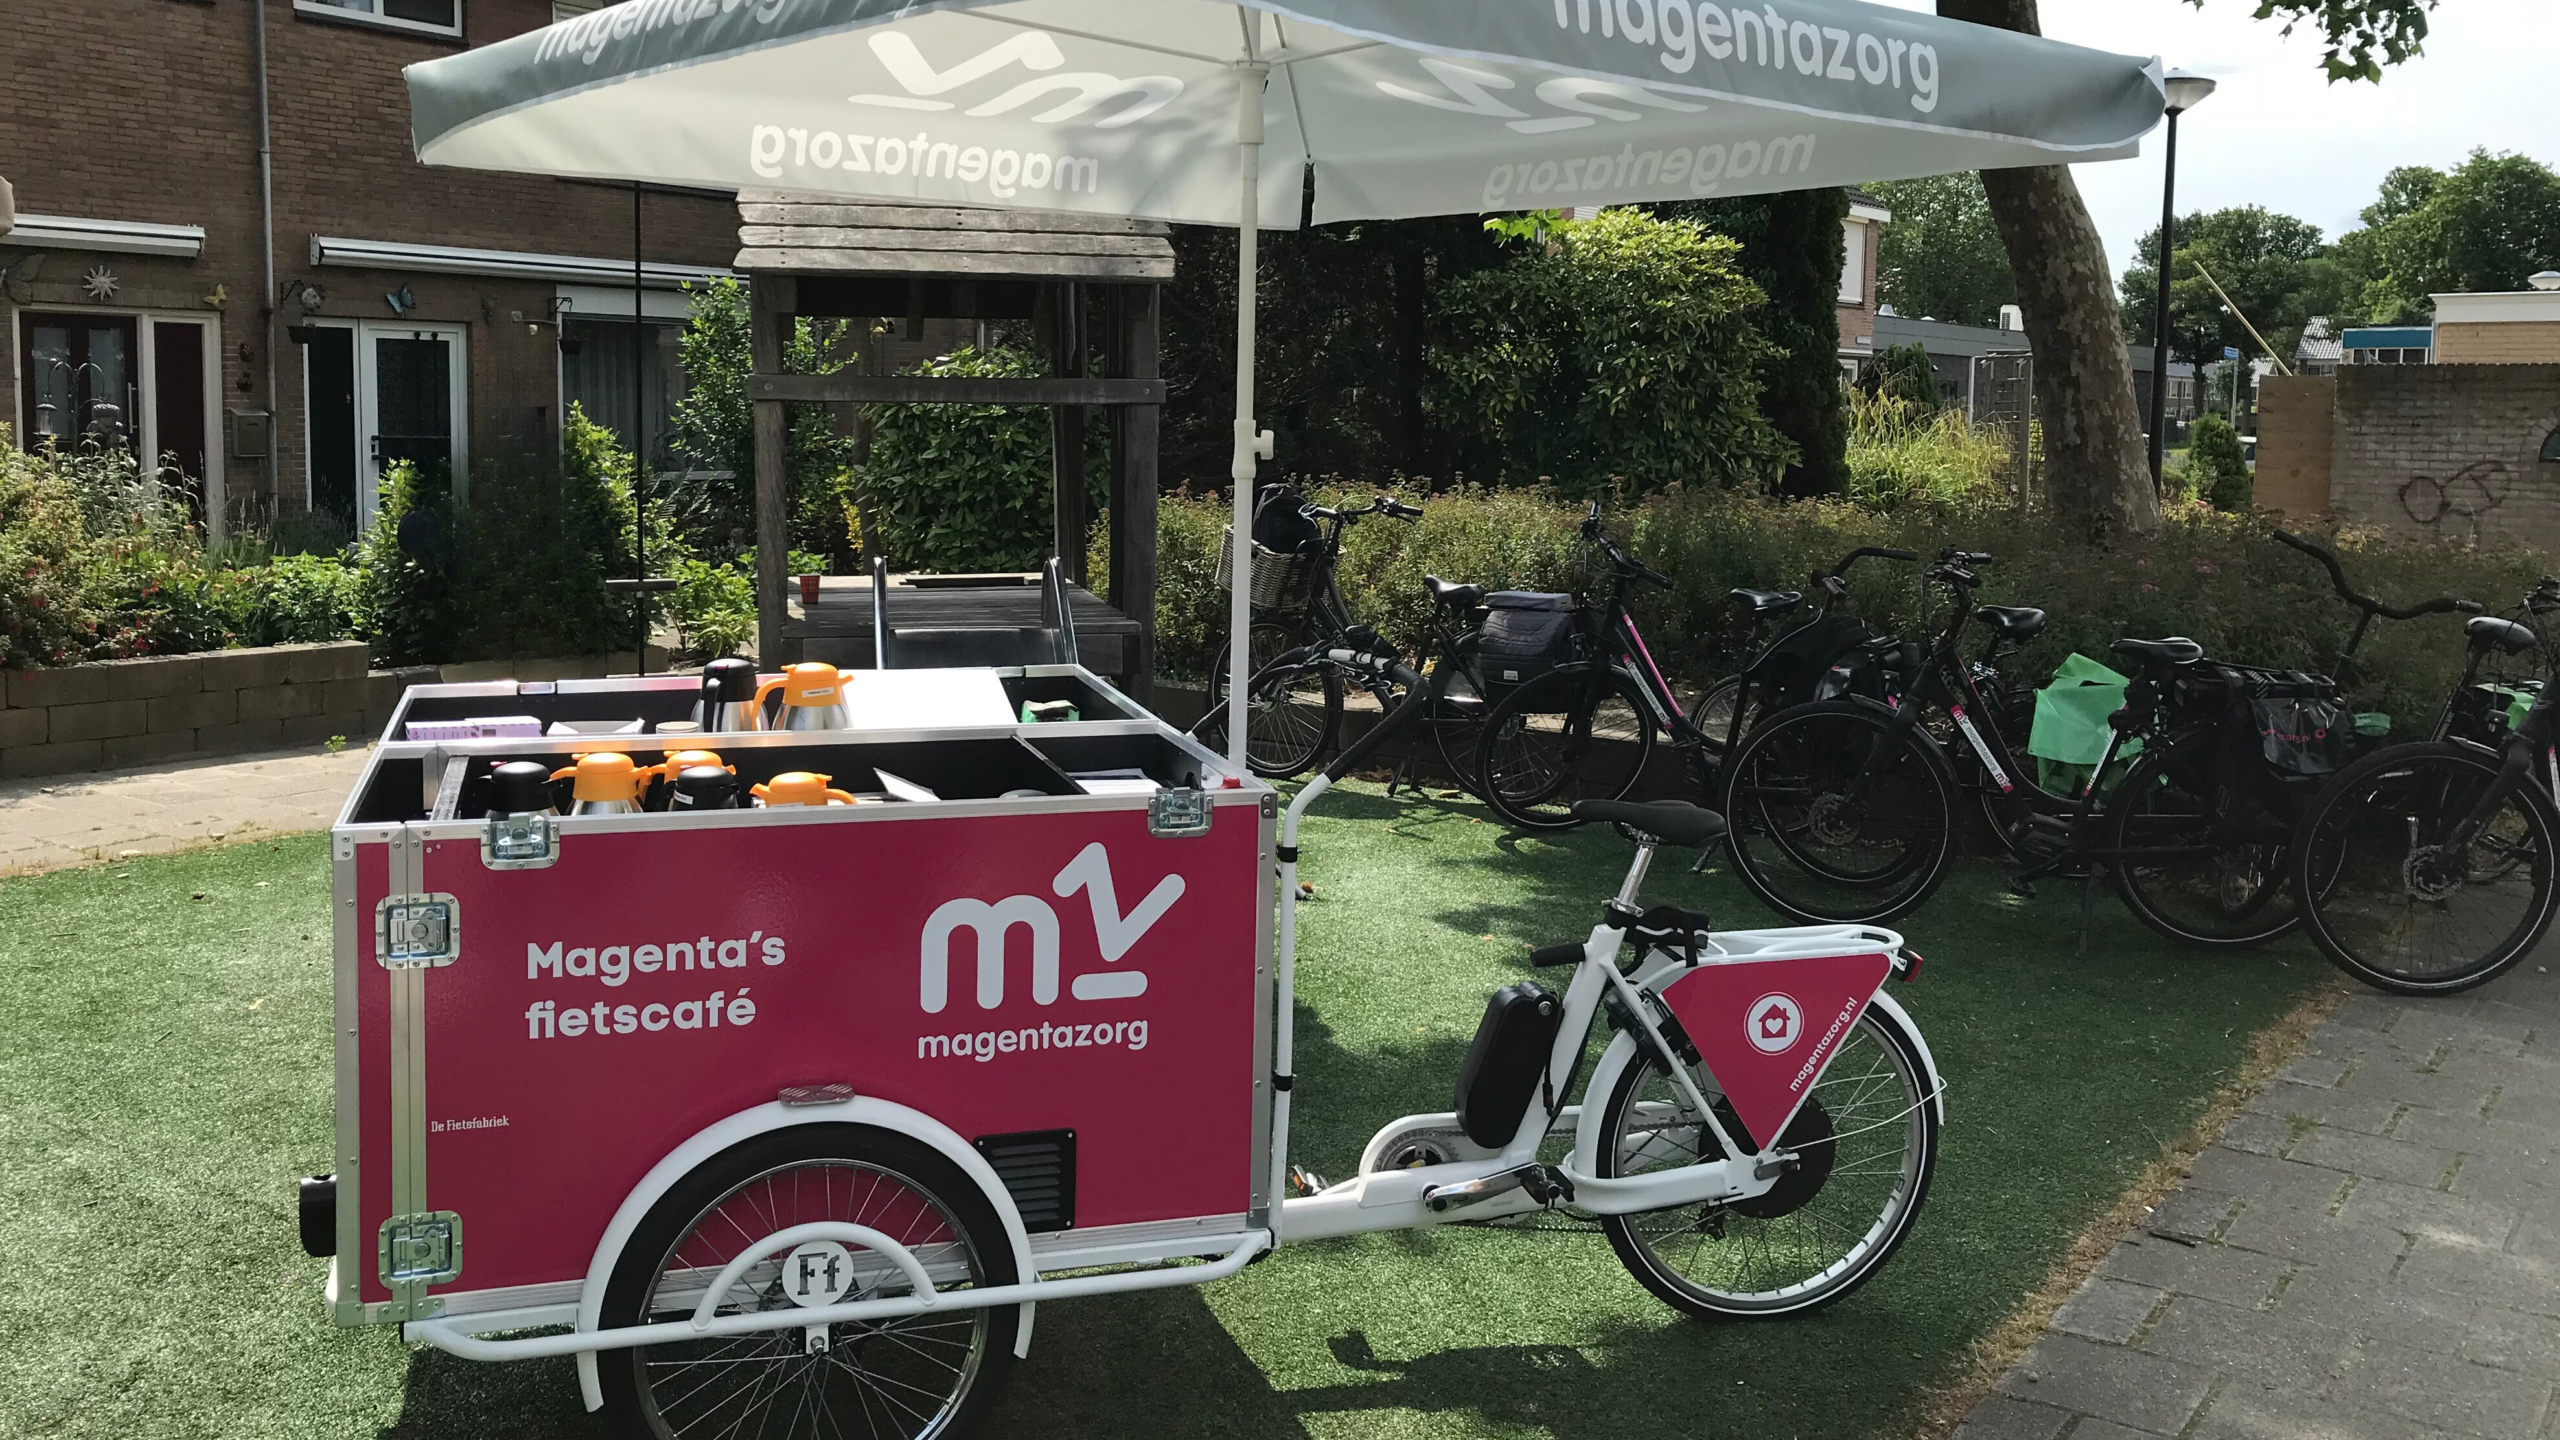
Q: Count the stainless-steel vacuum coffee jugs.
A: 7